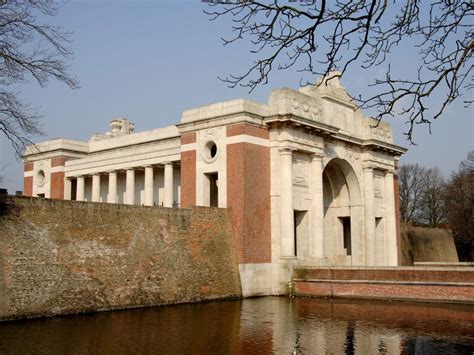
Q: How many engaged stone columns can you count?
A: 4